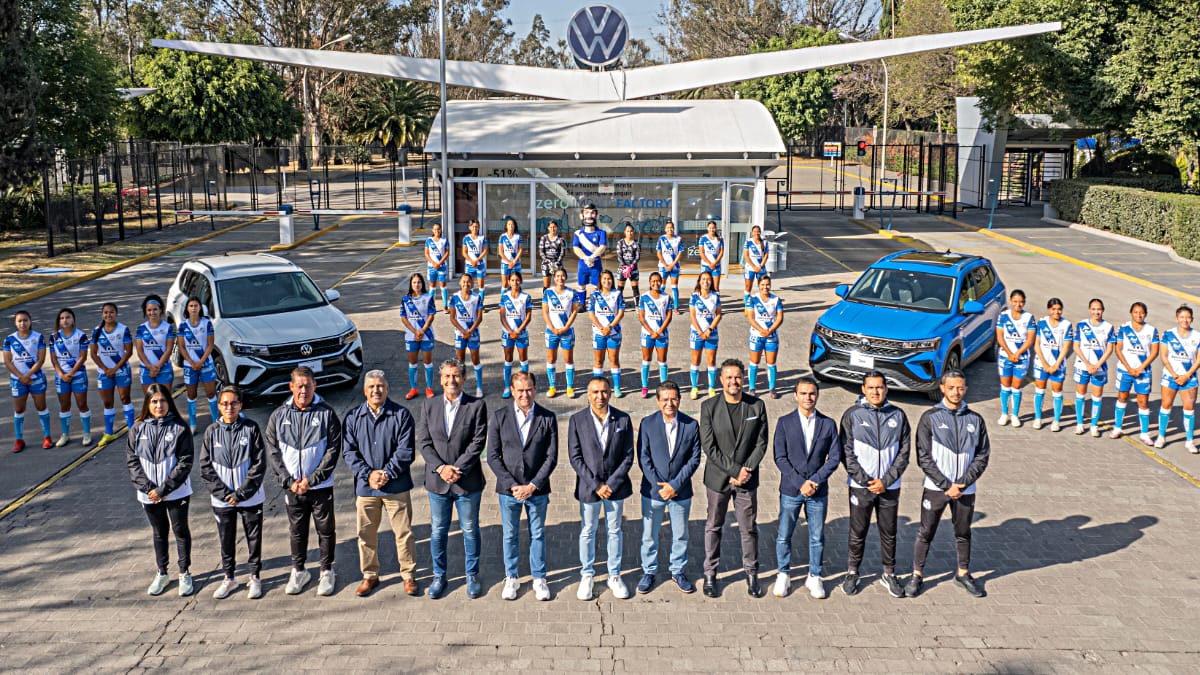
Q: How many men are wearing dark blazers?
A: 6